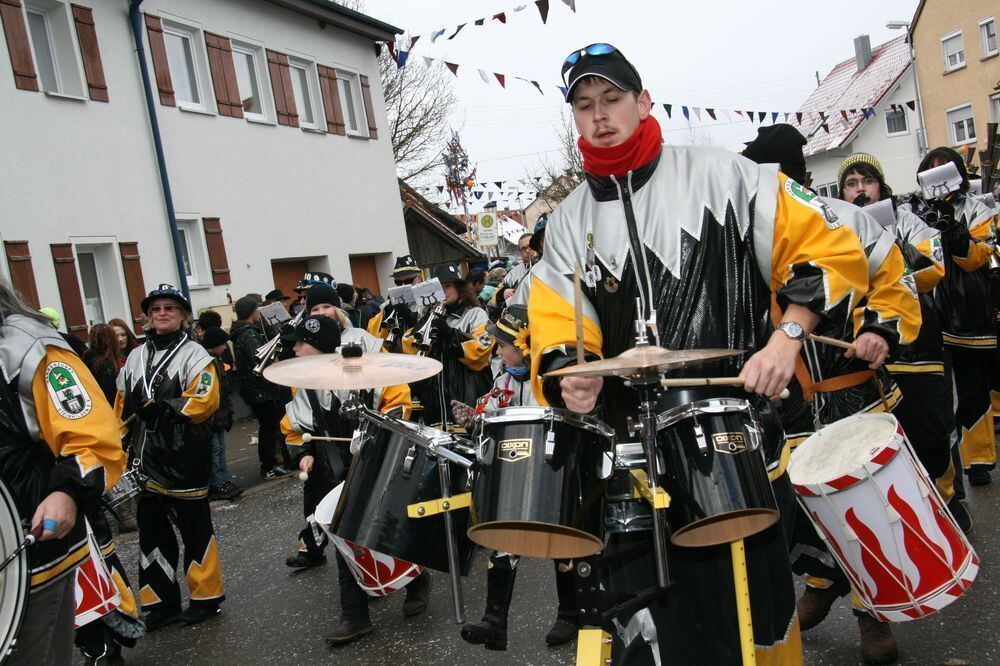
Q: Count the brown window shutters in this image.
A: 14